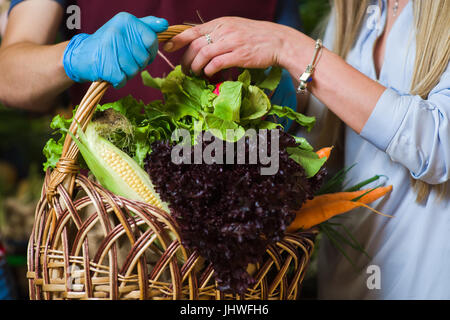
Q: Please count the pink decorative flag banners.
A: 0